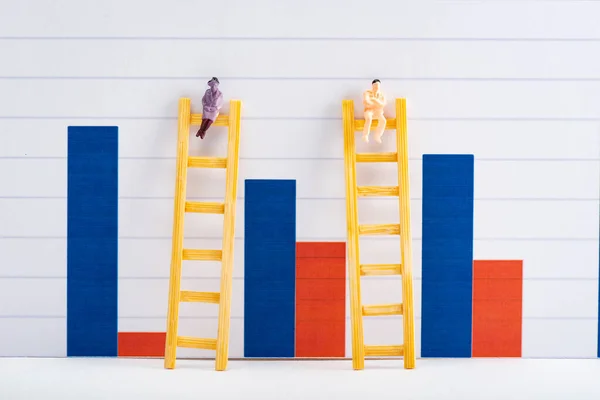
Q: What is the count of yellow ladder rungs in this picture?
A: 13